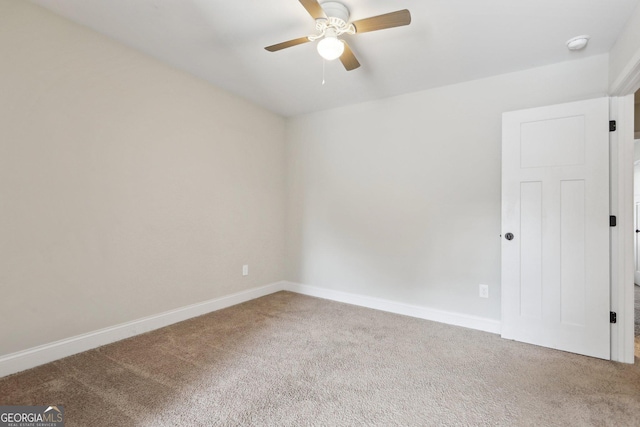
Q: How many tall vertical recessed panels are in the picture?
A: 2